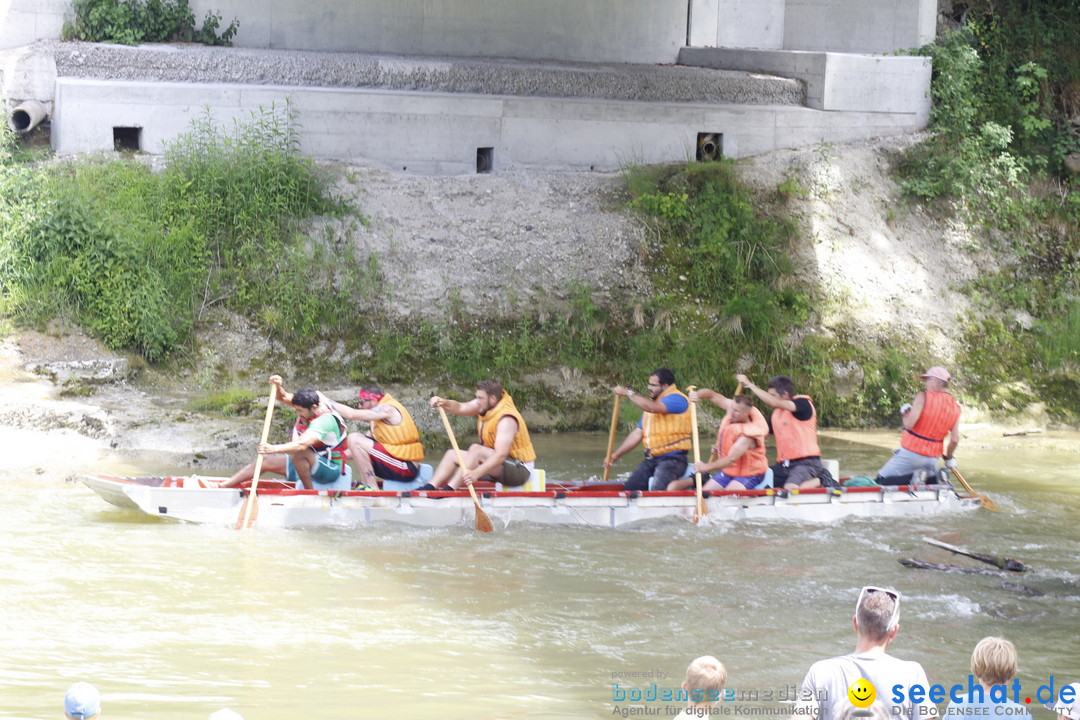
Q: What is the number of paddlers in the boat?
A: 7